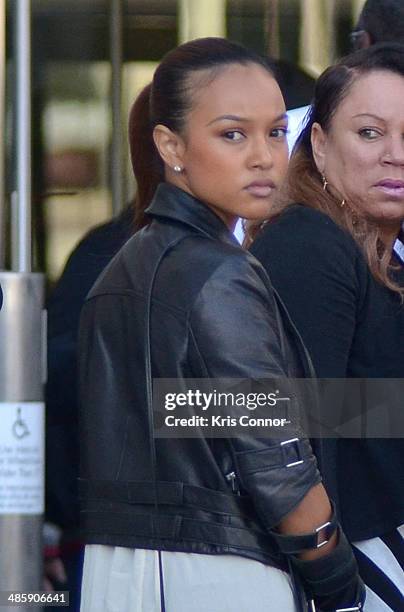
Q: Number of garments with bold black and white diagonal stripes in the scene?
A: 1